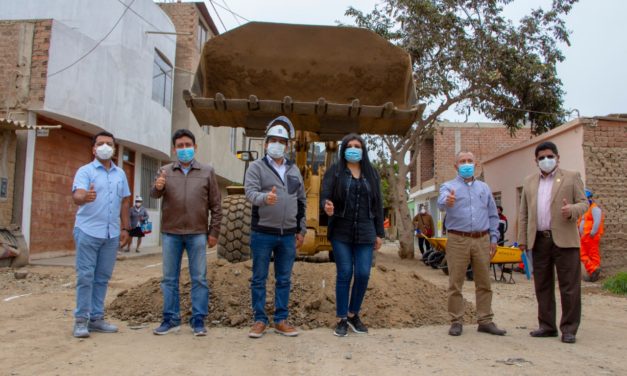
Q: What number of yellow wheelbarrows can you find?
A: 2